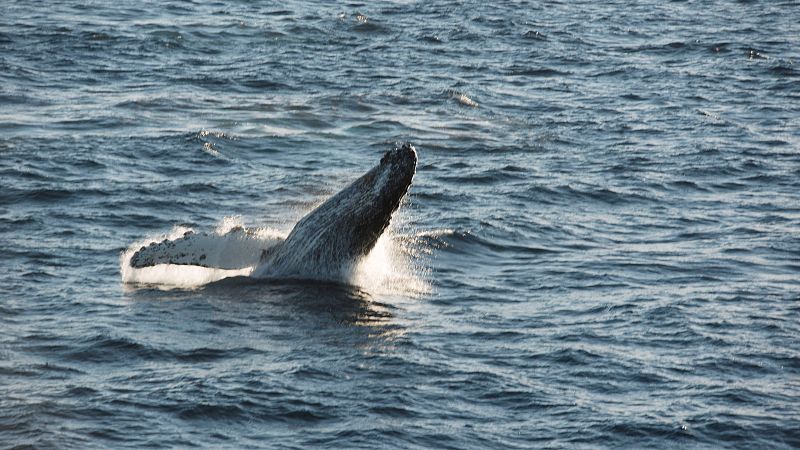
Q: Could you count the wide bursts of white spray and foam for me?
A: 2